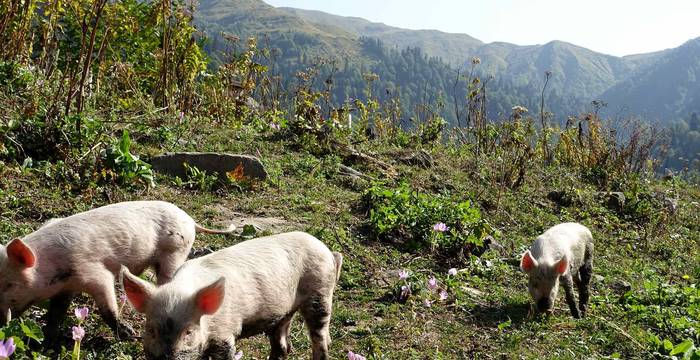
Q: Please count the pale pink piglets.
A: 3